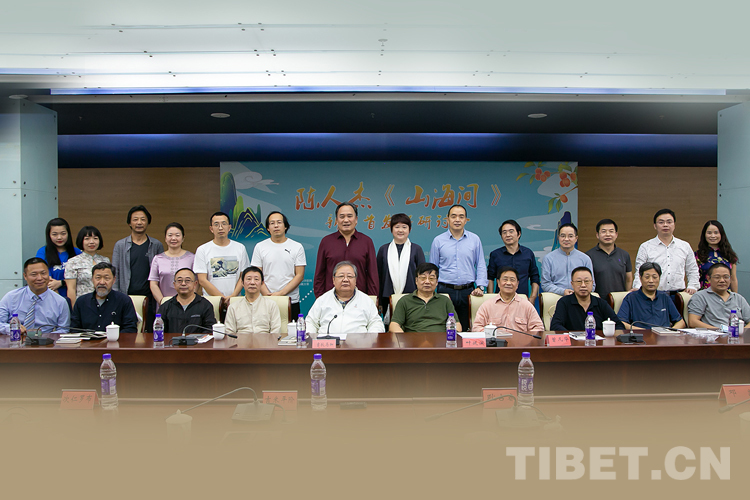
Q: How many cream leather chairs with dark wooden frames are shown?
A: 9